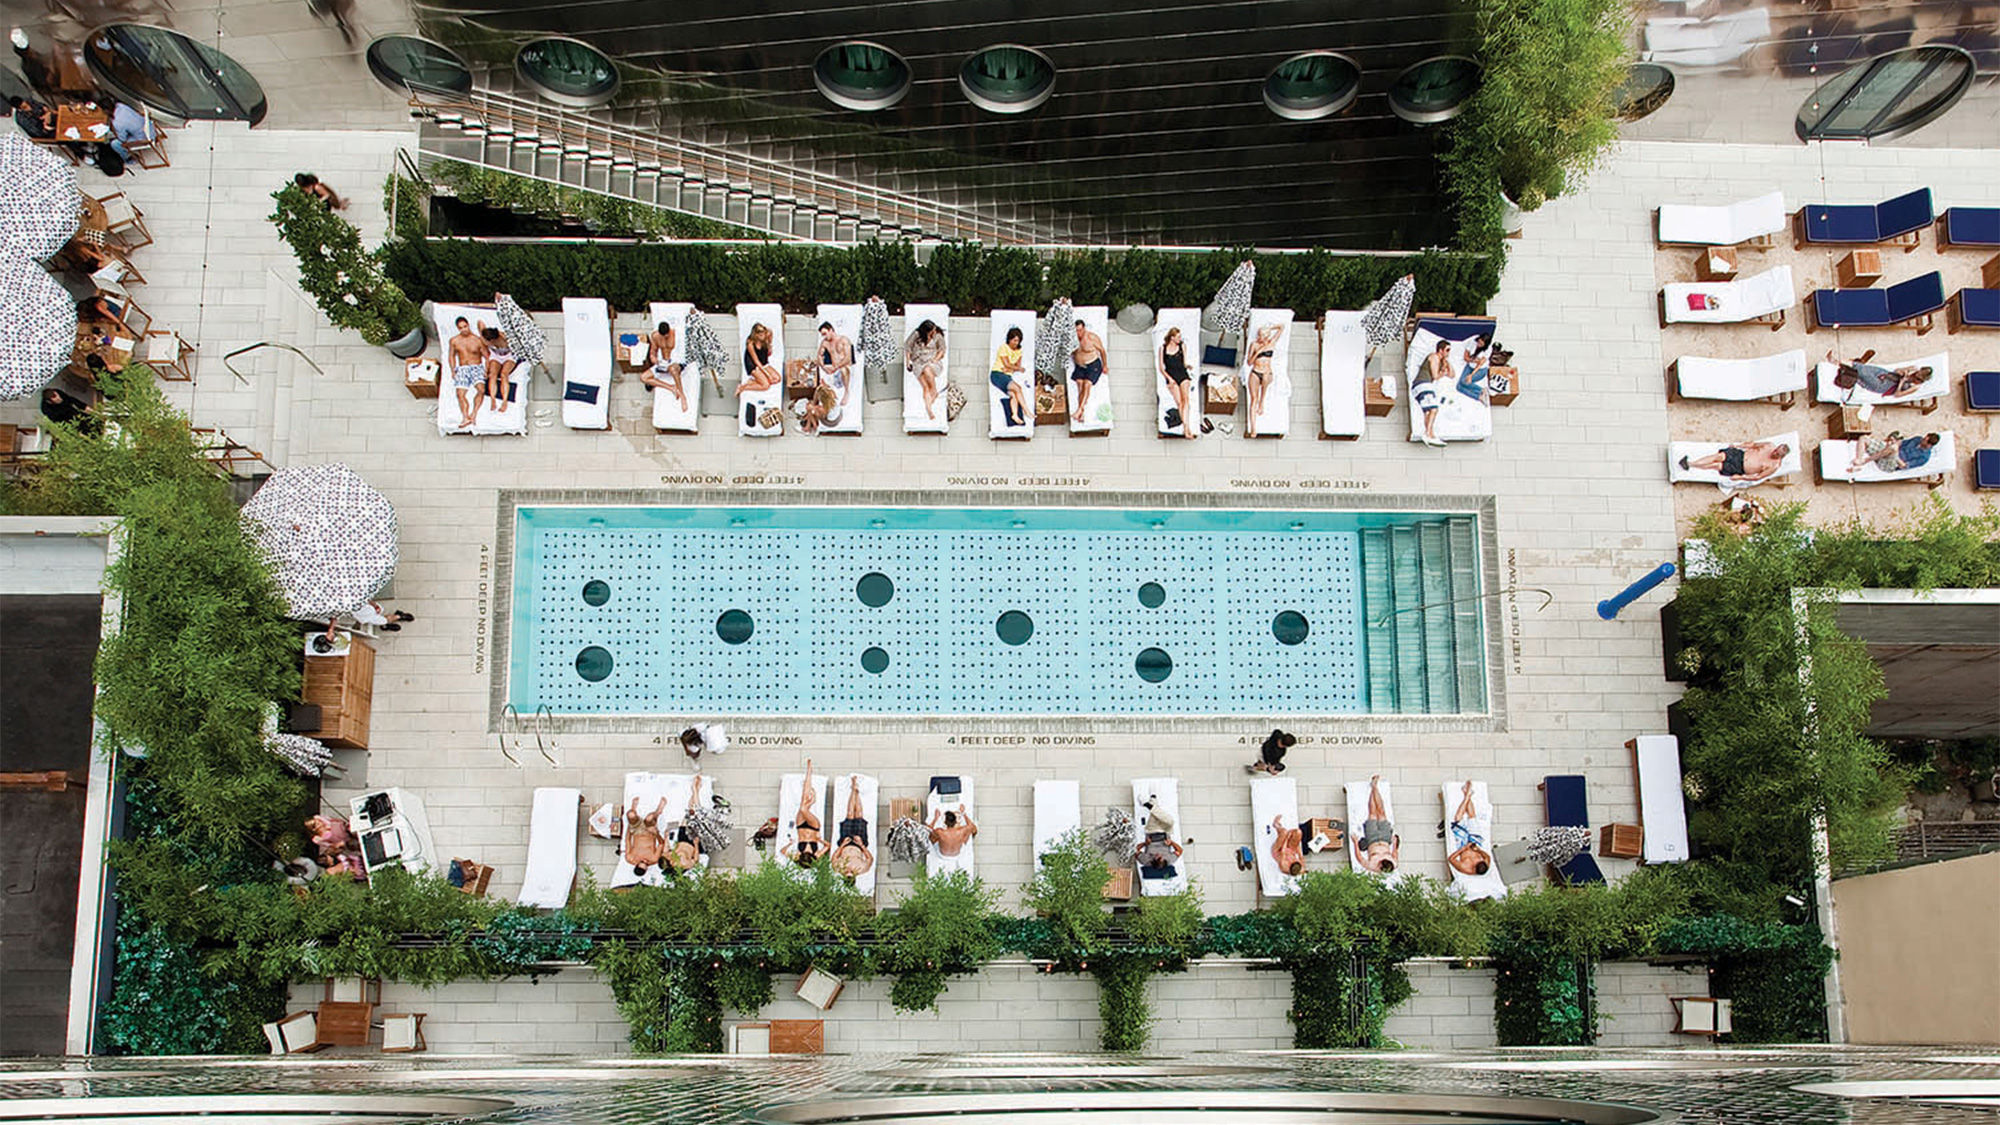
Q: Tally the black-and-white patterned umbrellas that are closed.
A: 11